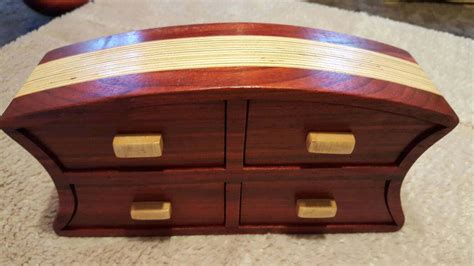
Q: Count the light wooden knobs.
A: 4